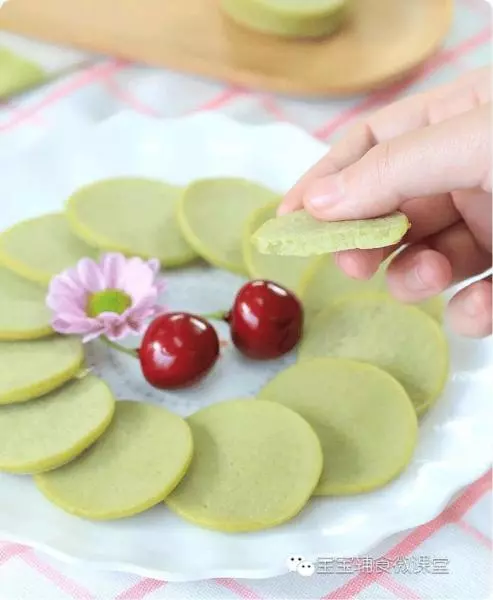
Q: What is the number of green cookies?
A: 14